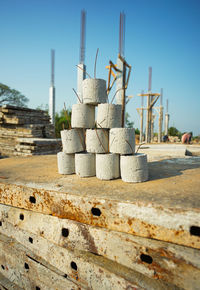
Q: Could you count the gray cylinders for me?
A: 10